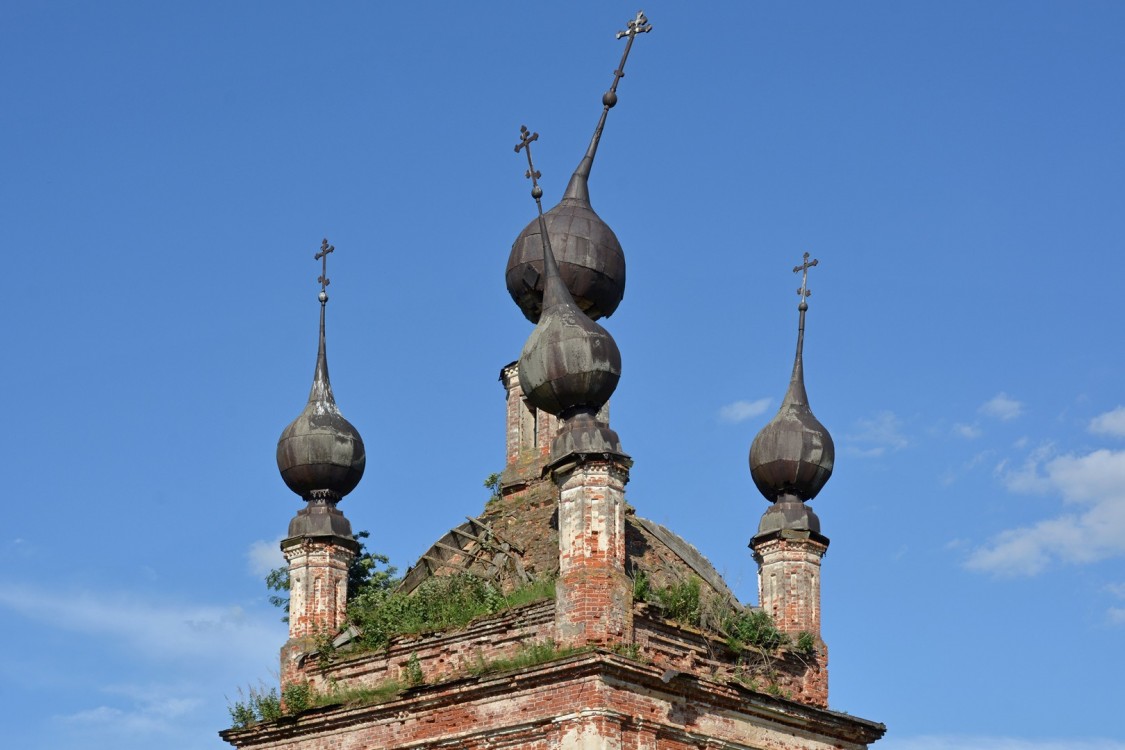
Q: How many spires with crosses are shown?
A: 4